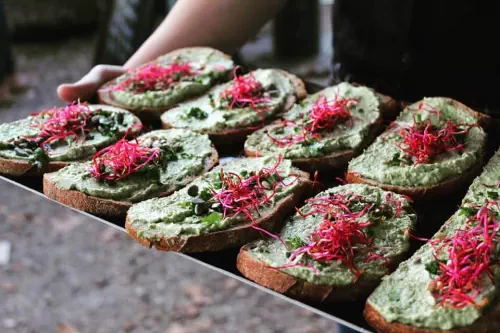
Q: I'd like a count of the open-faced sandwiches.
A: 9